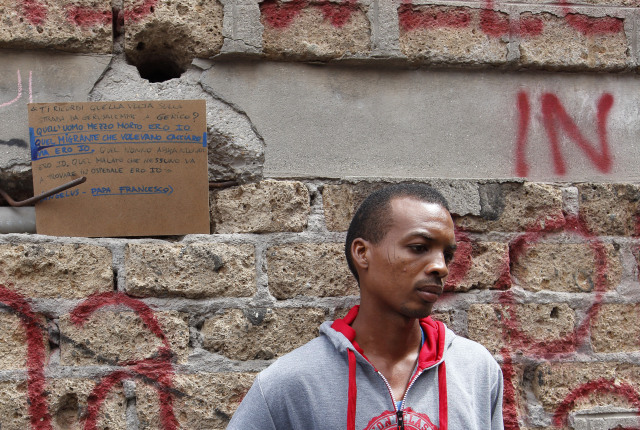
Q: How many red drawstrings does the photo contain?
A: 2